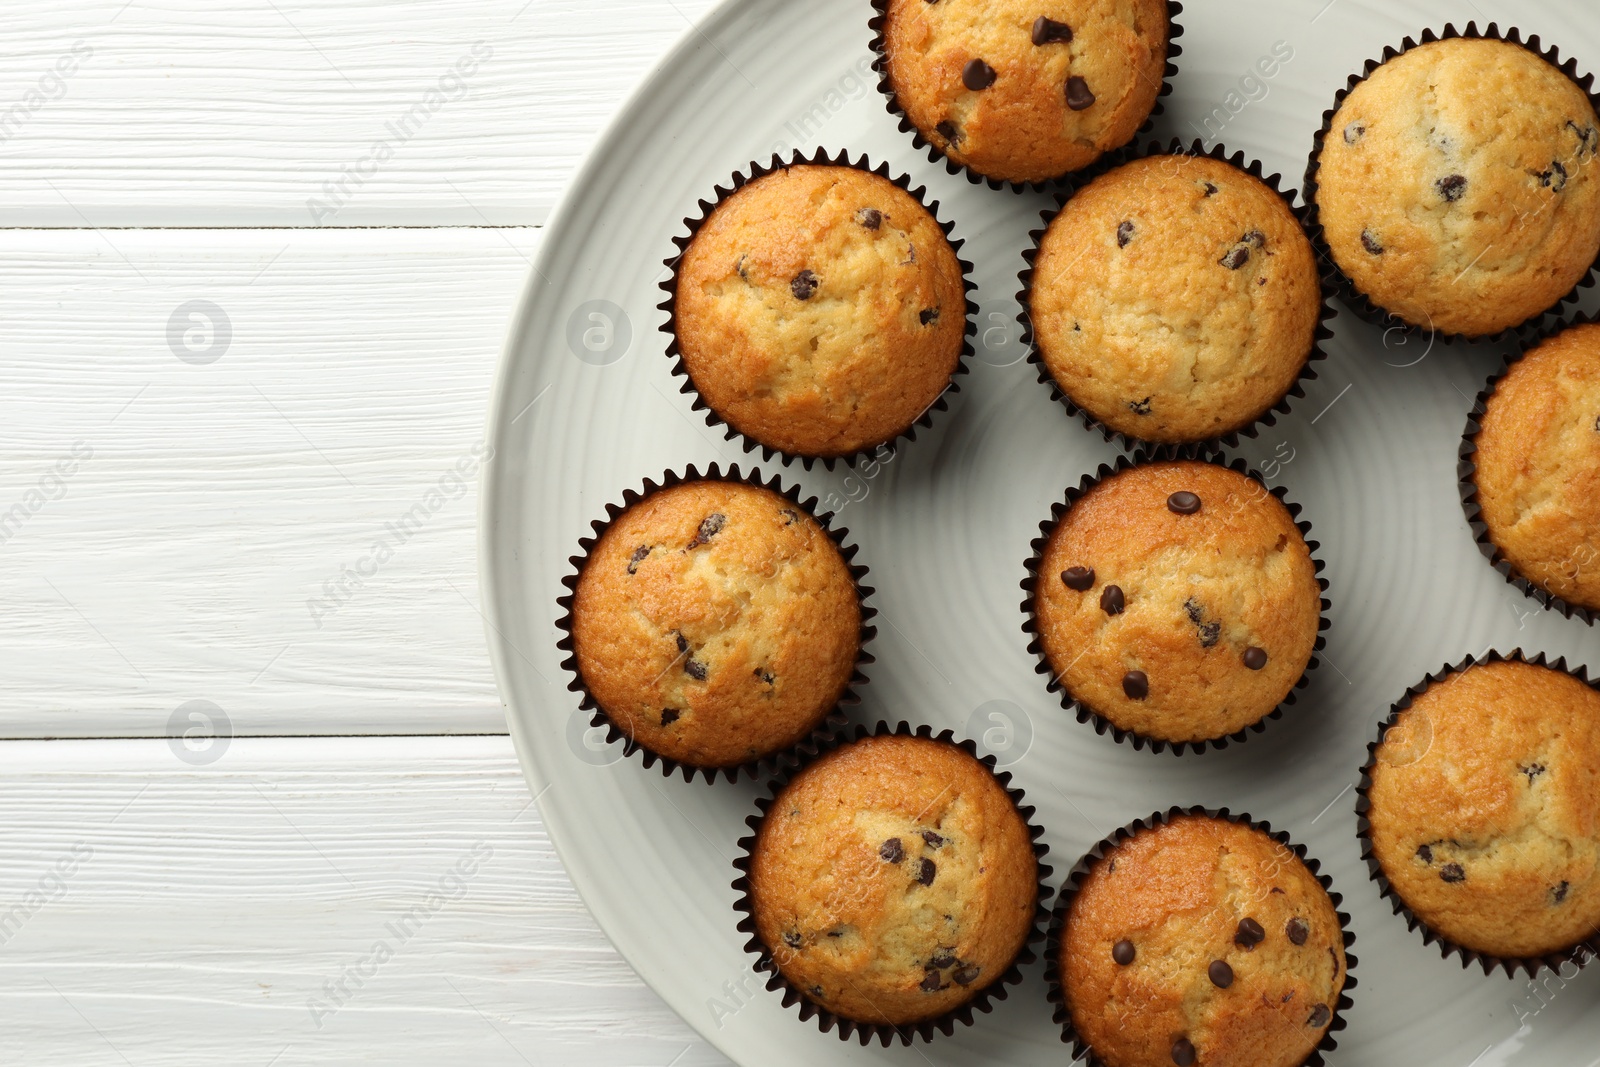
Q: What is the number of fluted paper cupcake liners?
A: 10